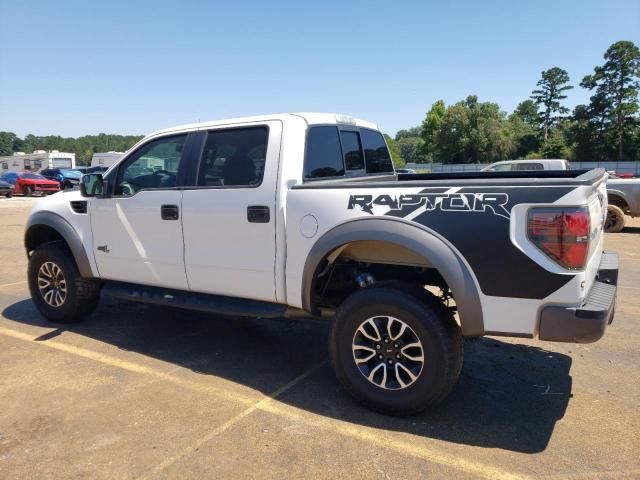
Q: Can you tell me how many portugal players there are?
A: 0